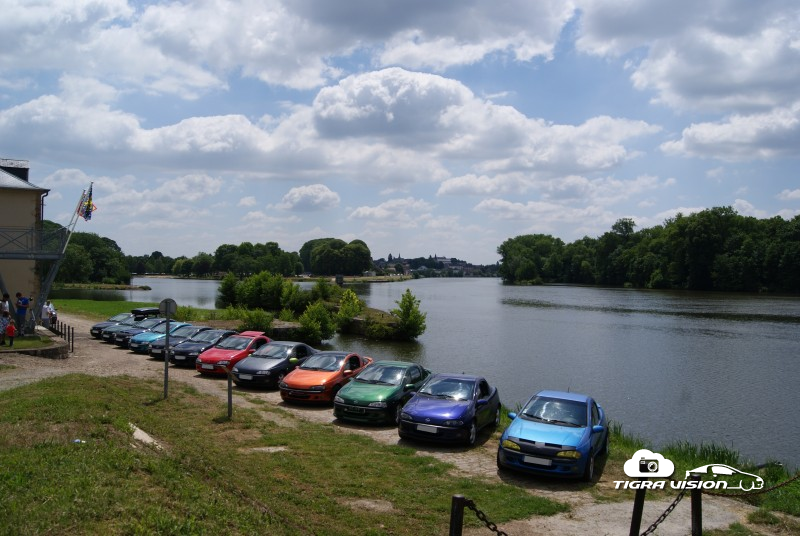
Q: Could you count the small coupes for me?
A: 12